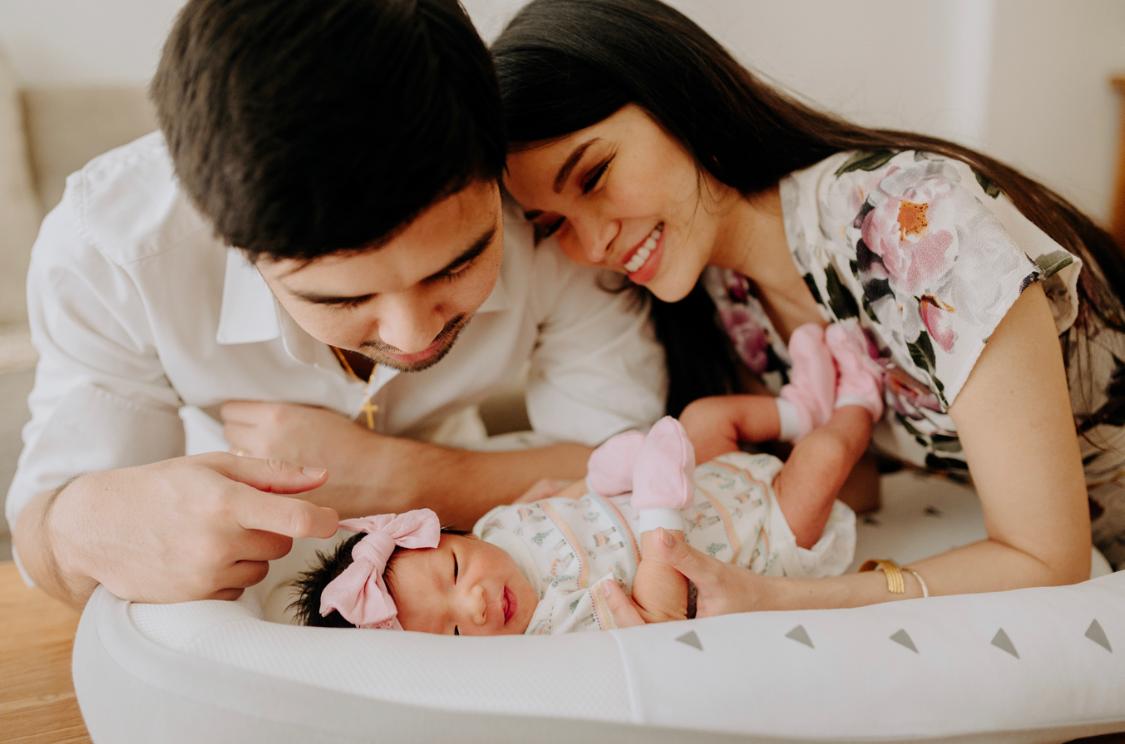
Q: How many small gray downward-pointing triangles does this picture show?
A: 5